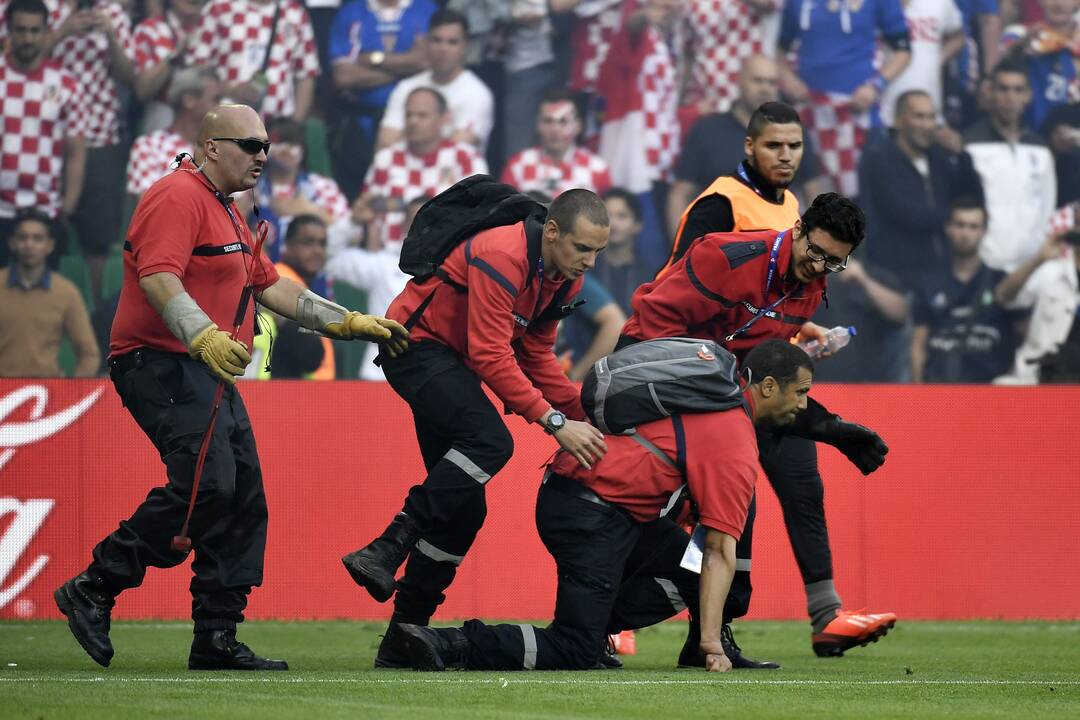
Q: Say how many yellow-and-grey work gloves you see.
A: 2